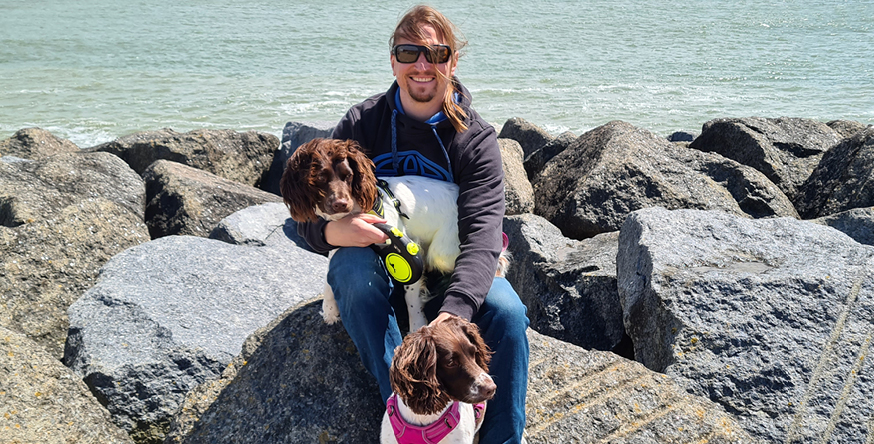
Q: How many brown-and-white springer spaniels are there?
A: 2